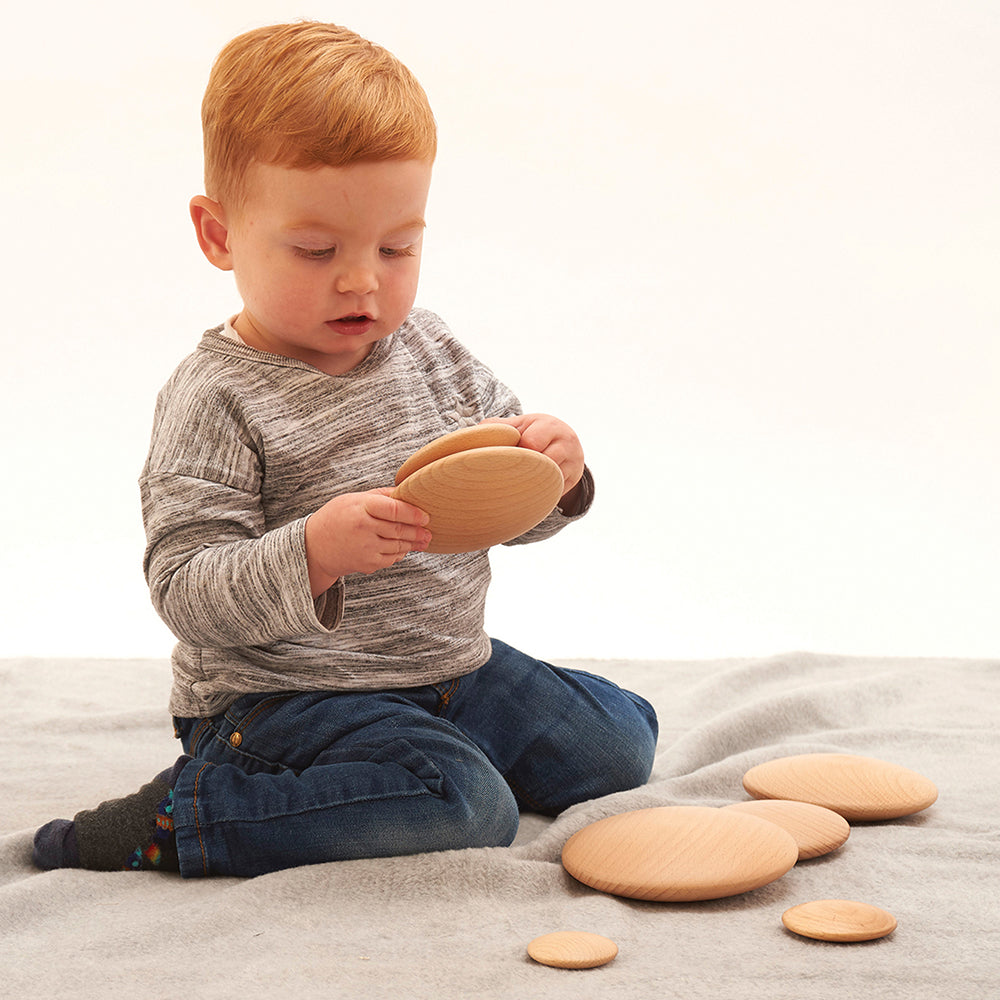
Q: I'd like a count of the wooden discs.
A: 7